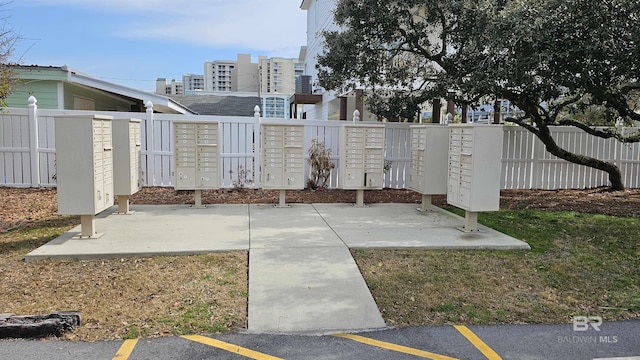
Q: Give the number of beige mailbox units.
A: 7